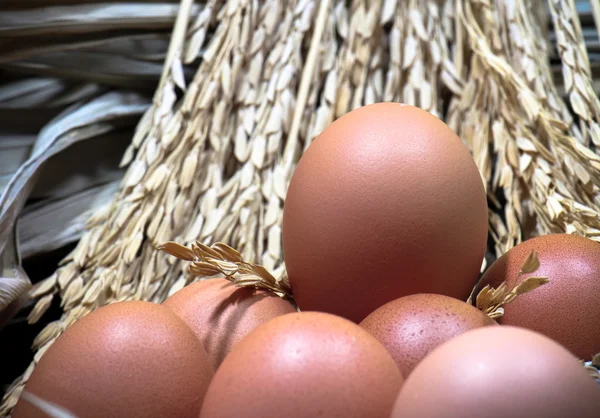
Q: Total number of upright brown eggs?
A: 1